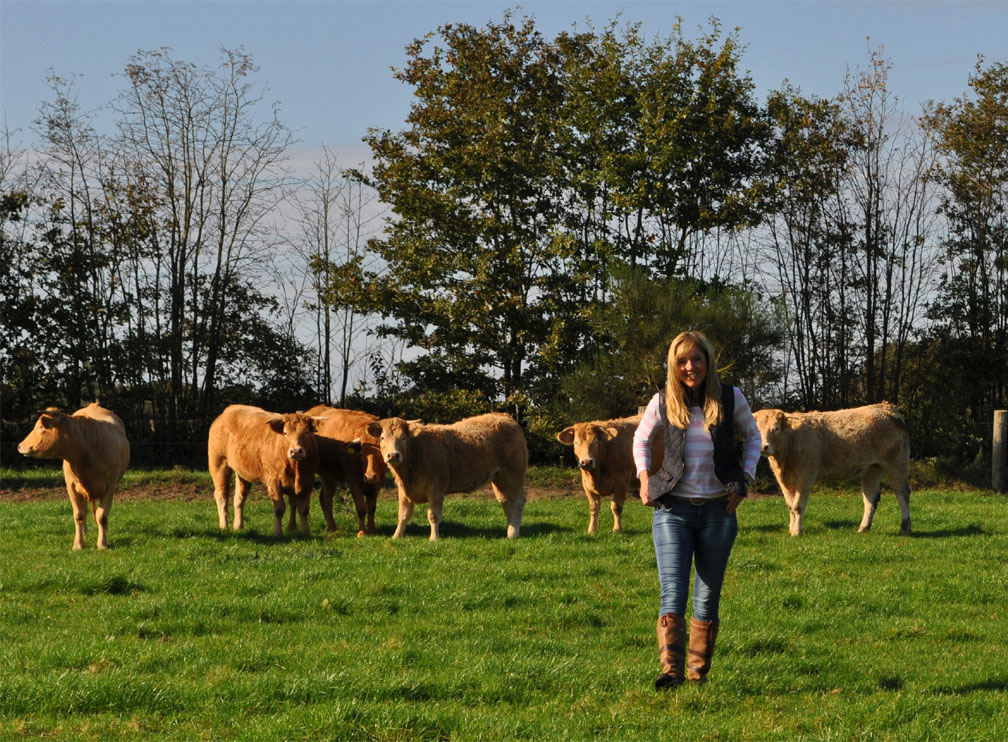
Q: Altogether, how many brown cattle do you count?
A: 6